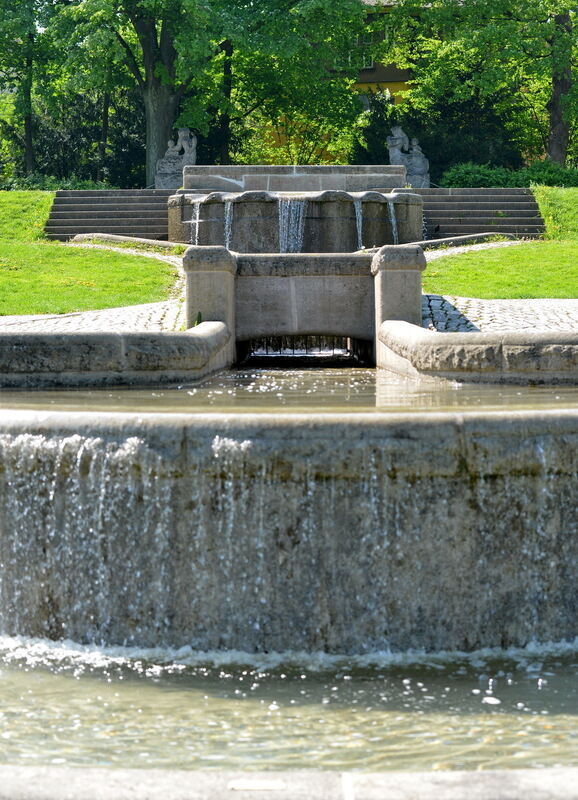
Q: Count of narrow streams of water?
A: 4